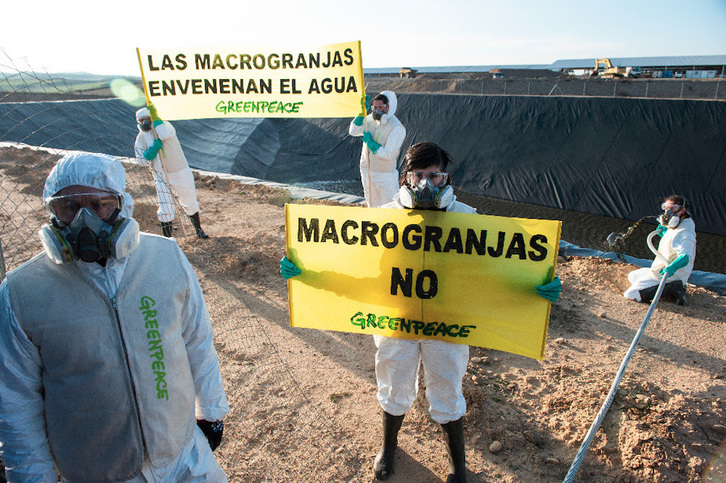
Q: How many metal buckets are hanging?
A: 0